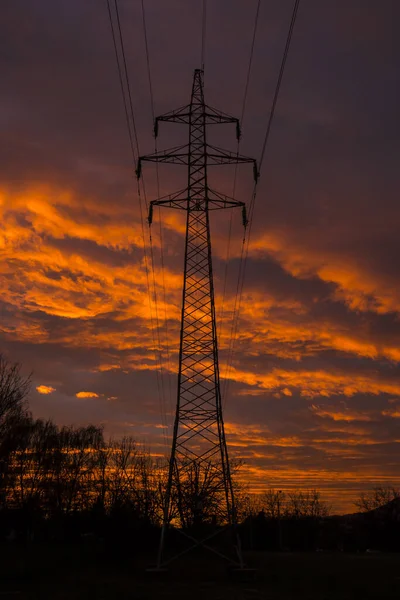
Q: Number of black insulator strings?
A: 6